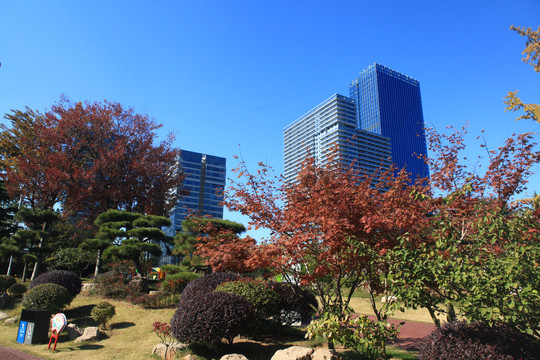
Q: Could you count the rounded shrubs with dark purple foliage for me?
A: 5